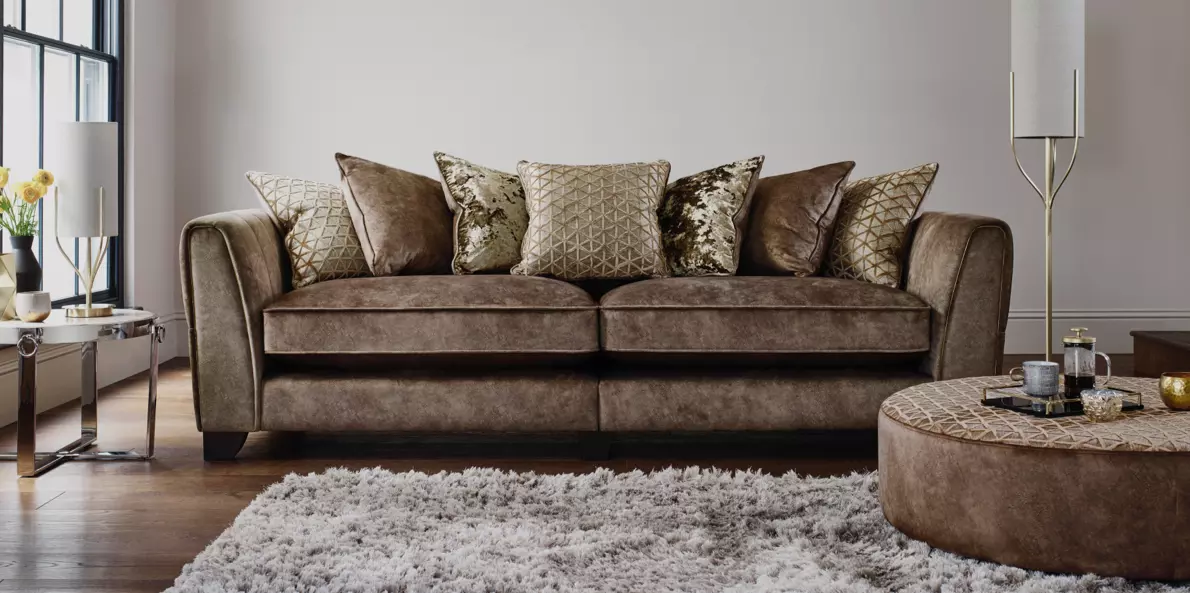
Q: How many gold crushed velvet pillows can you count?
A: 2